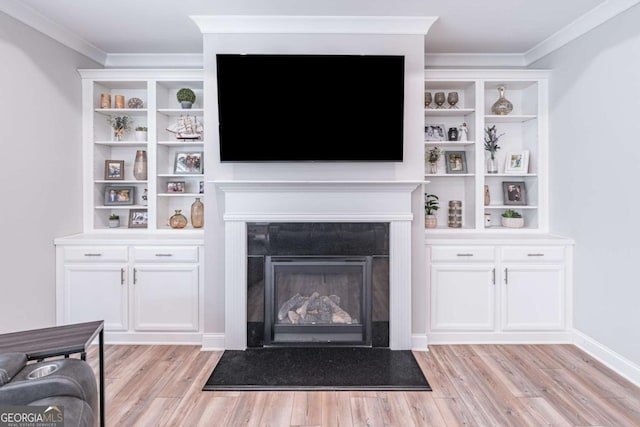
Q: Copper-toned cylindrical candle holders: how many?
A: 2